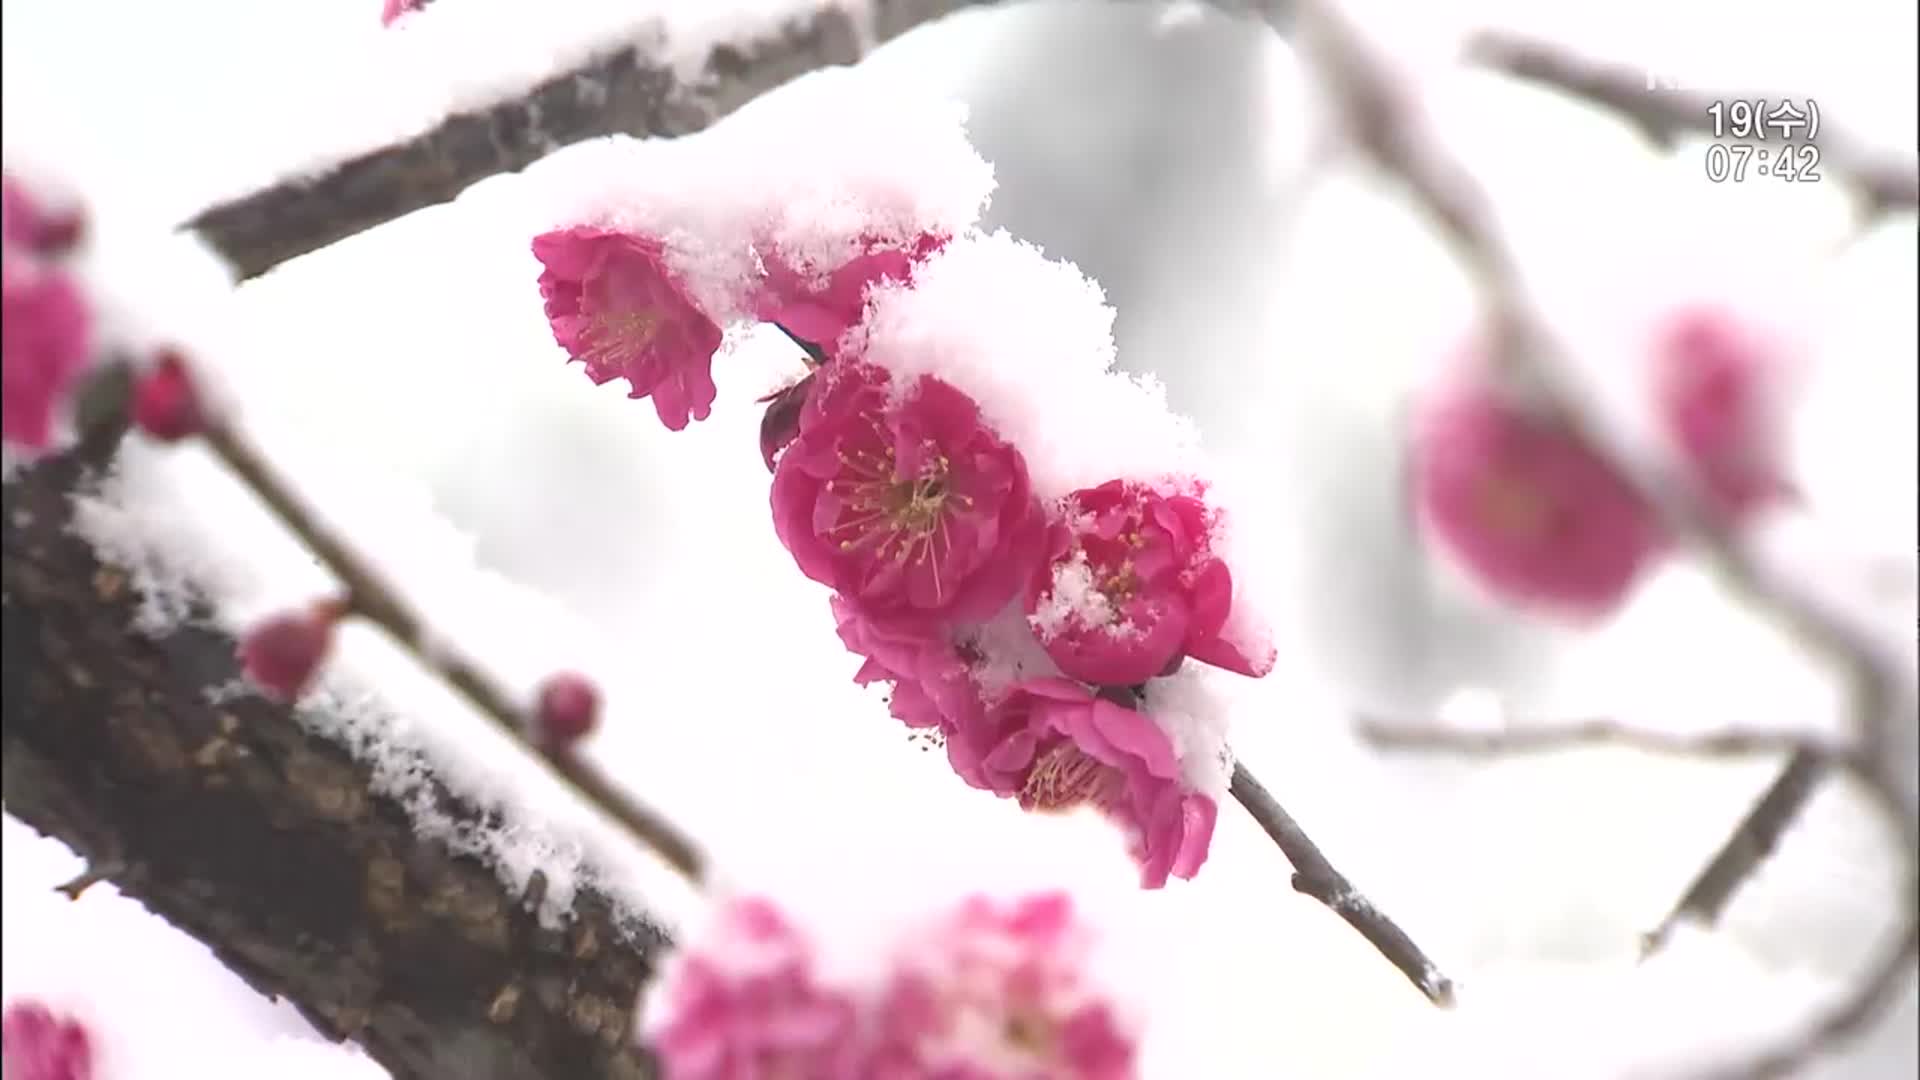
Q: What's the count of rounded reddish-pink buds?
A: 3